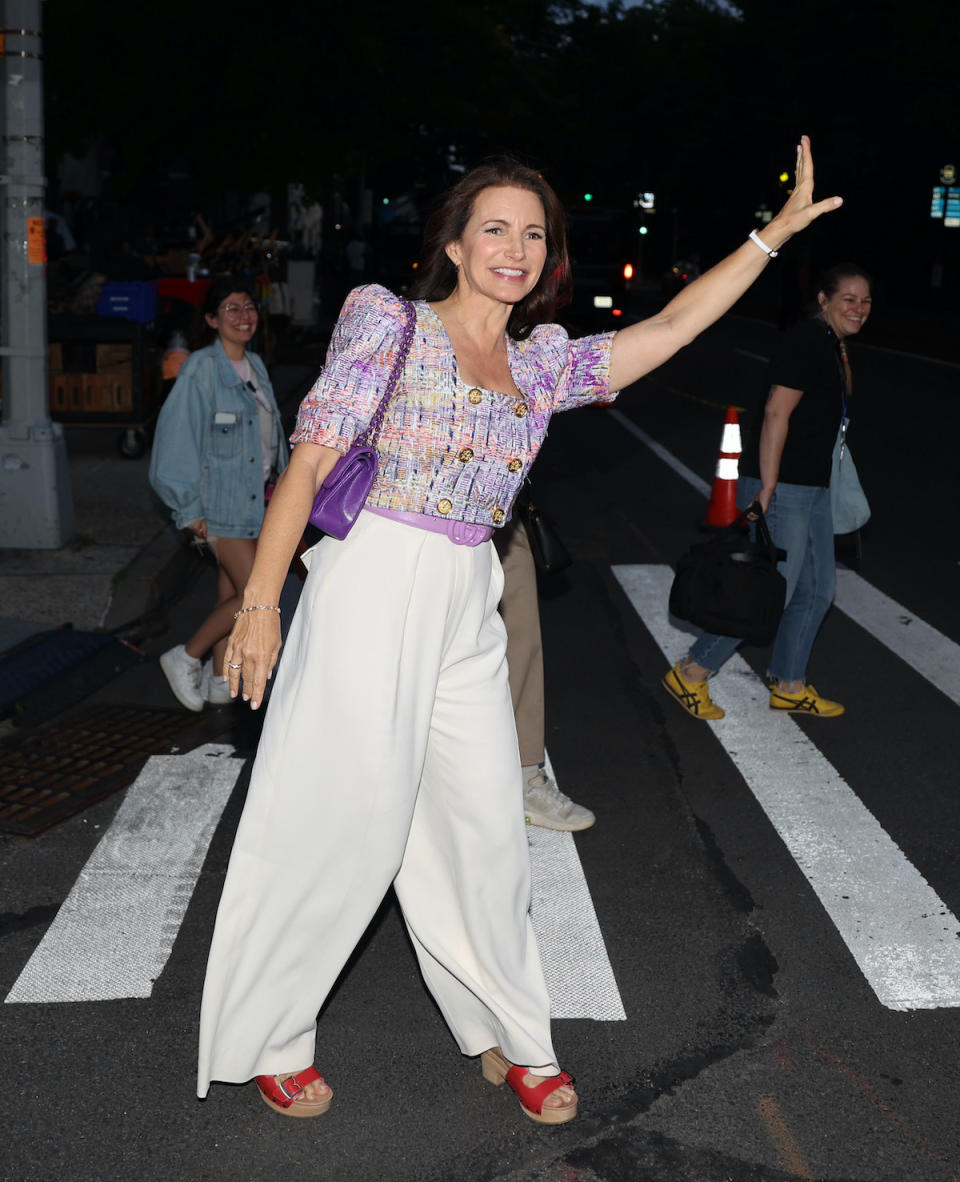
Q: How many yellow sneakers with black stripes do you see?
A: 2